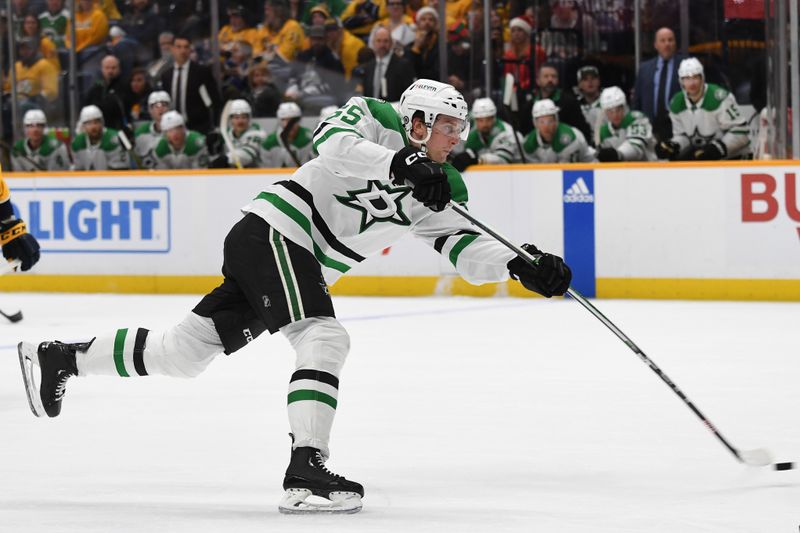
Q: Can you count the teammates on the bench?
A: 12